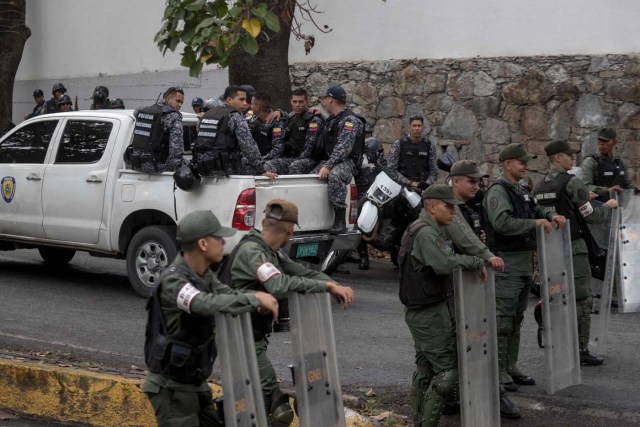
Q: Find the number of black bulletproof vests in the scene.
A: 13